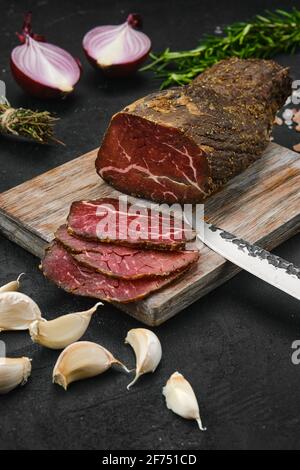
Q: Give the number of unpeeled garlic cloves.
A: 7